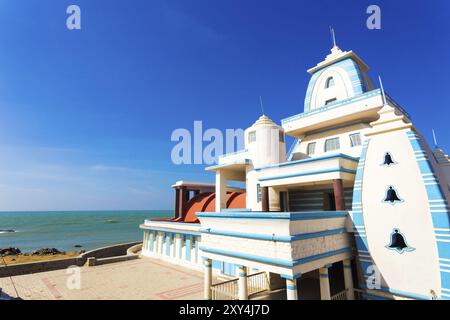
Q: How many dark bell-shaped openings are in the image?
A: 3